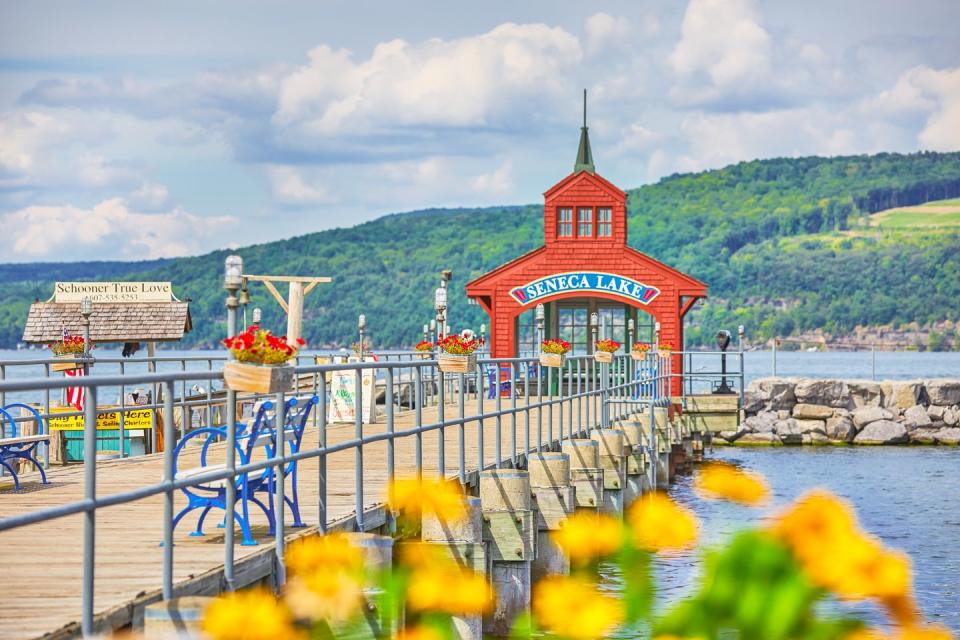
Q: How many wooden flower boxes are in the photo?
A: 8